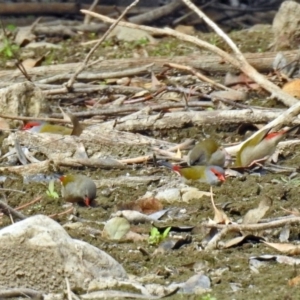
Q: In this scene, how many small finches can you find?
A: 5